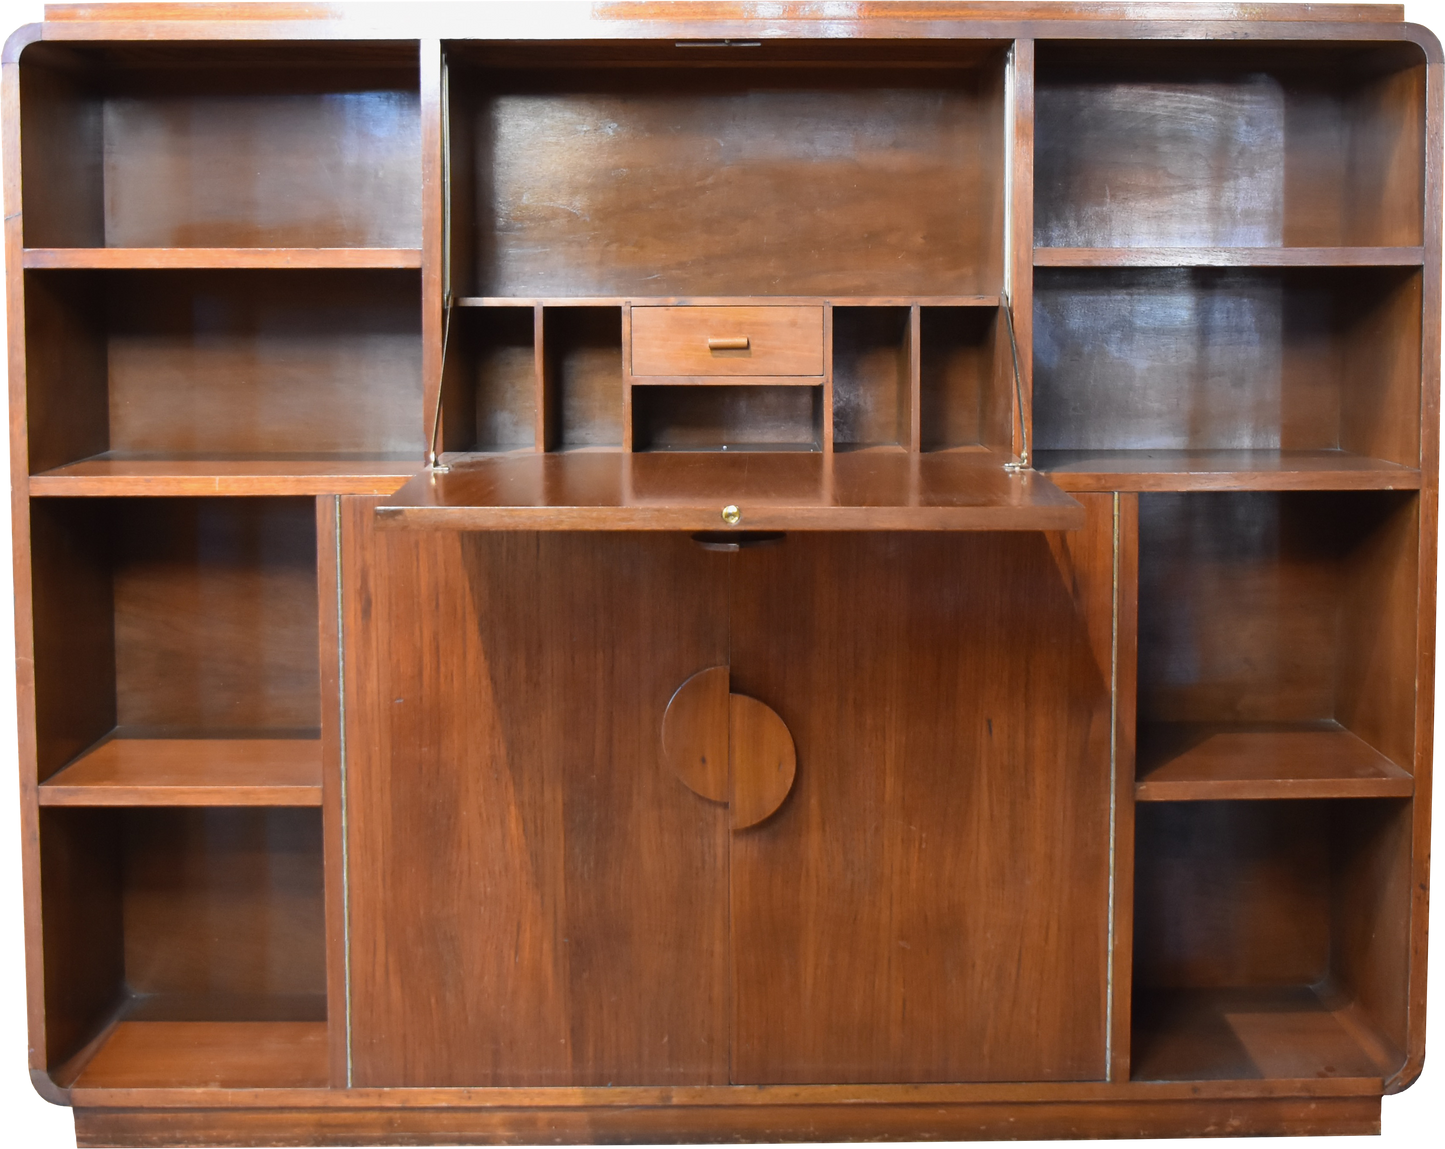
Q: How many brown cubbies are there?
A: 14